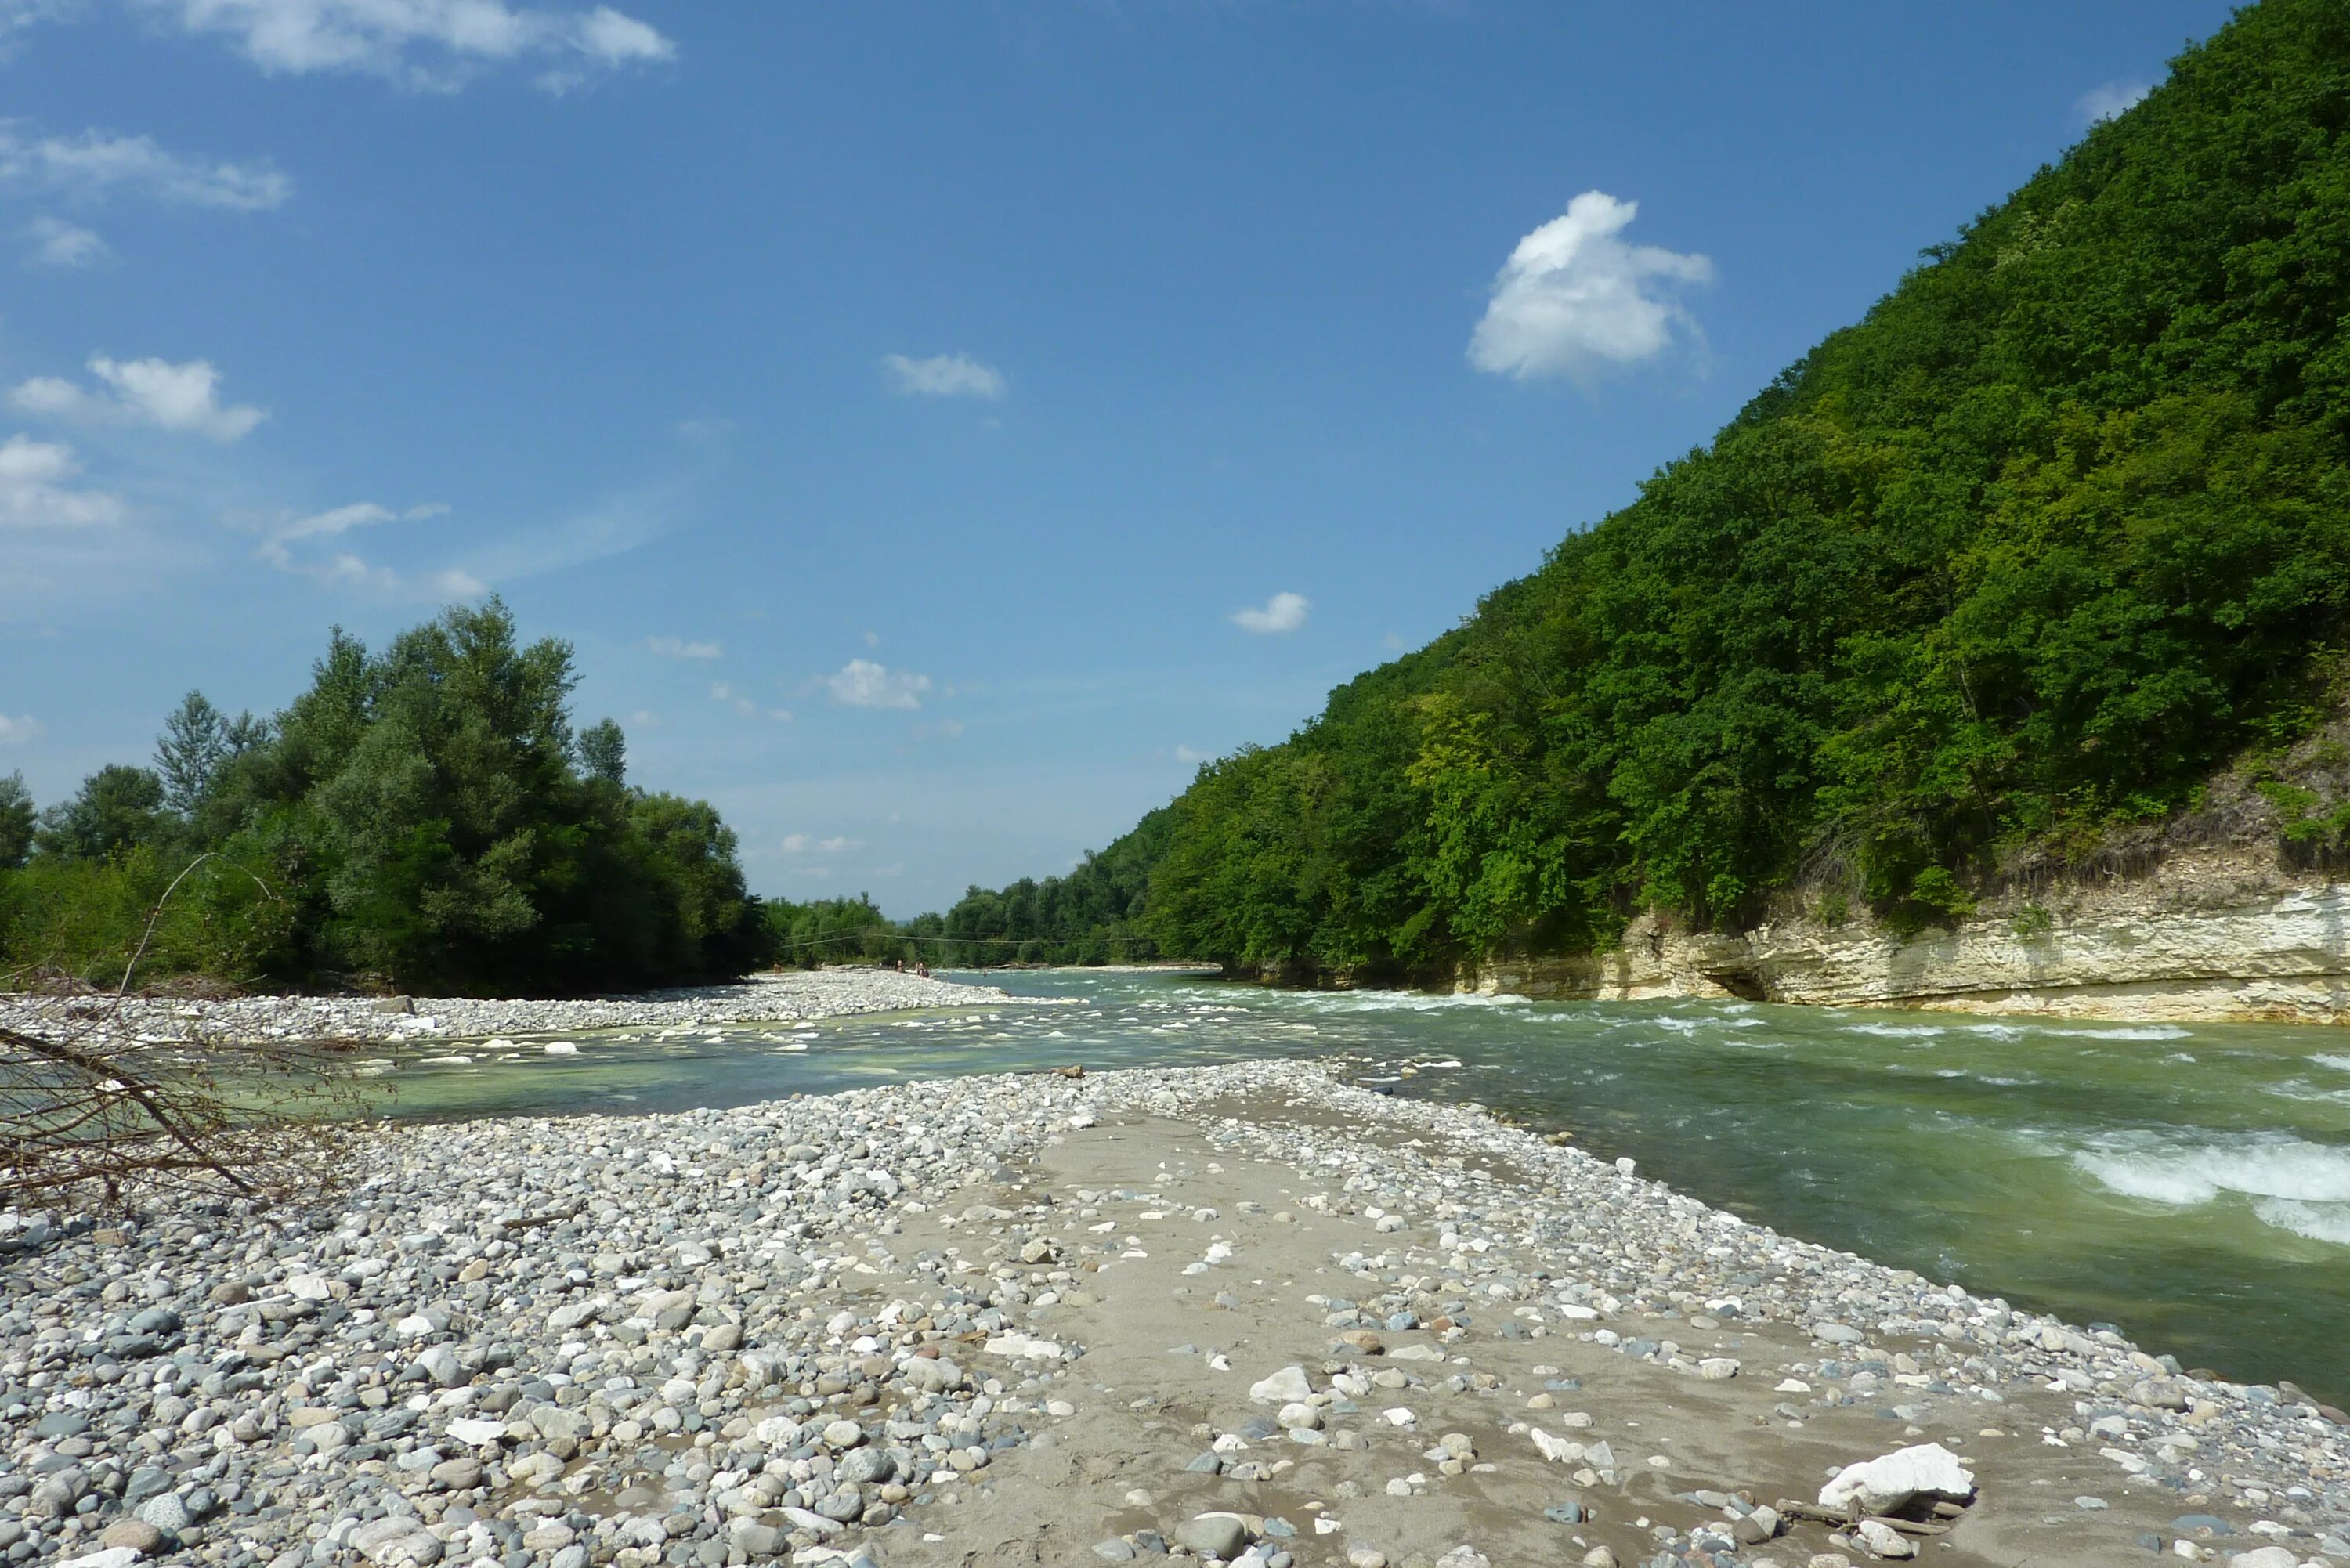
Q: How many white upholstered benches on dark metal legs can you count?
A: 0